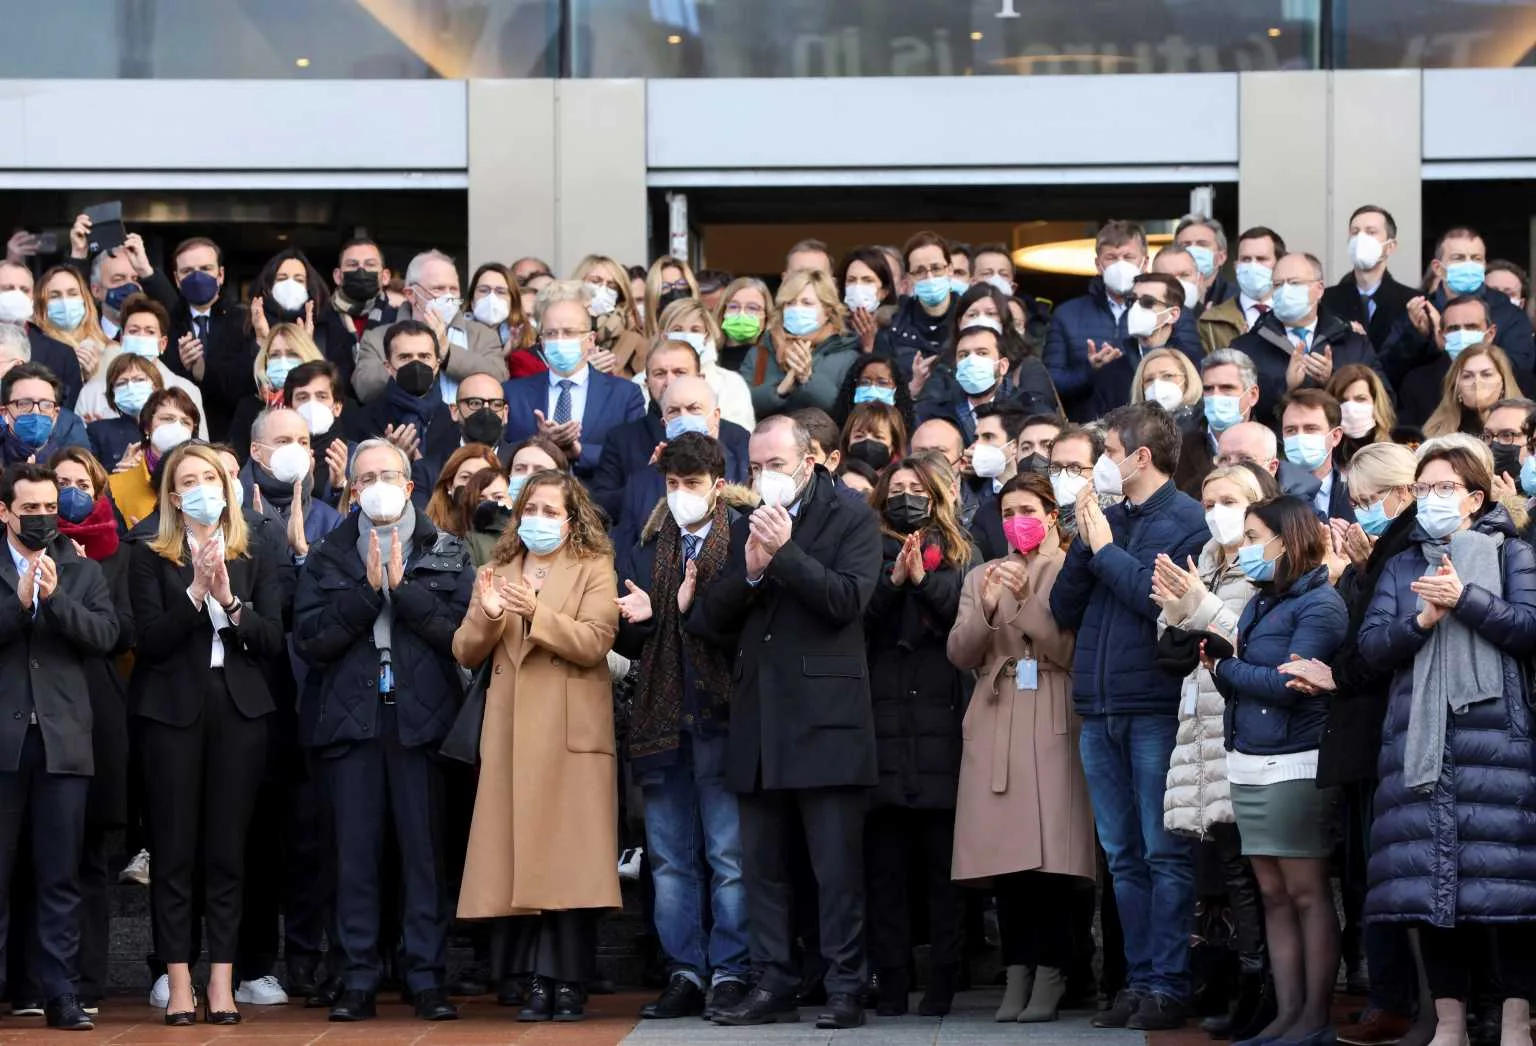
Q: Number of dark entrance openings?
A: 3